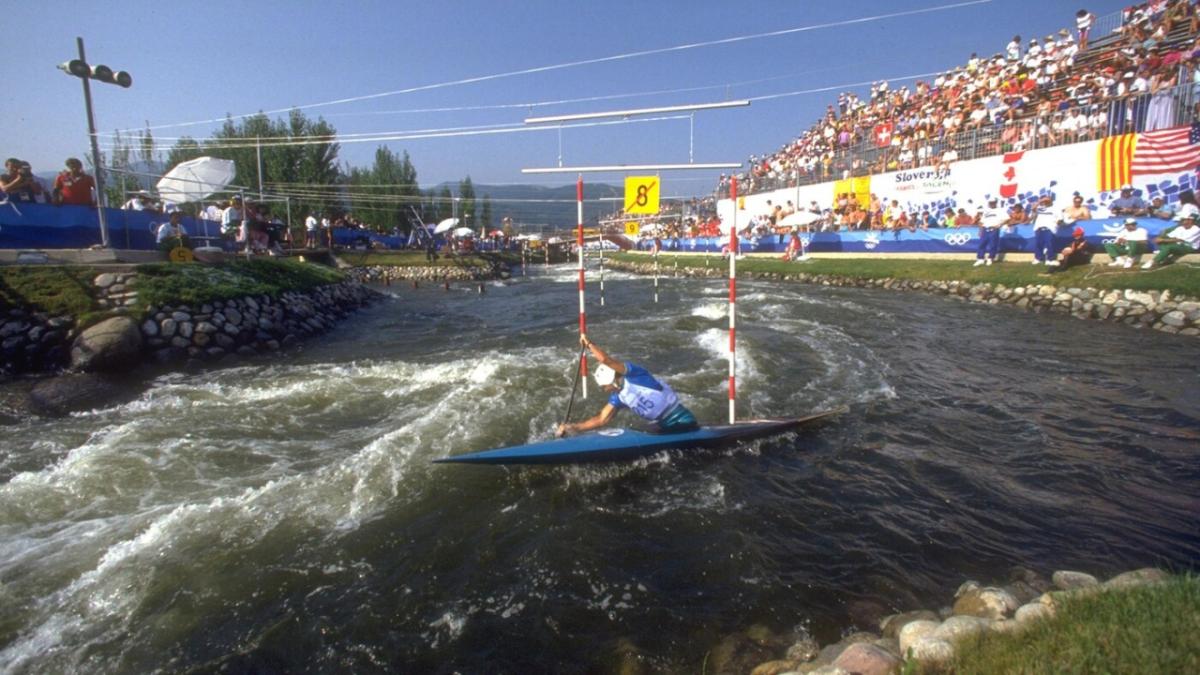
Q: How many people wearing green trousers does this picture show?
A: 2